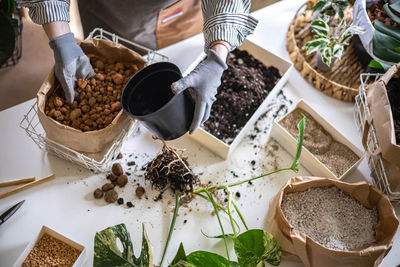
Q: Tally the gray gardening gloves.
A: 2